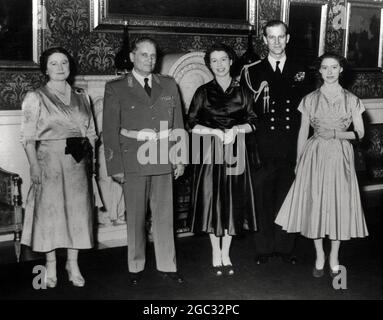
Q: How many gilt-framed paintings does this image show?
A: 4